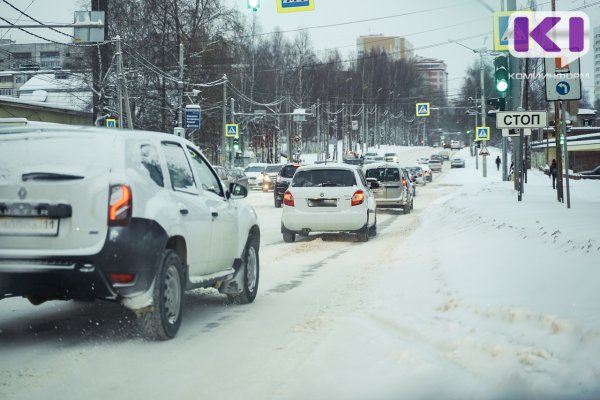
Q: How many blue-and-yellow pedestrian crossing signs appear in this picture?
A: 6